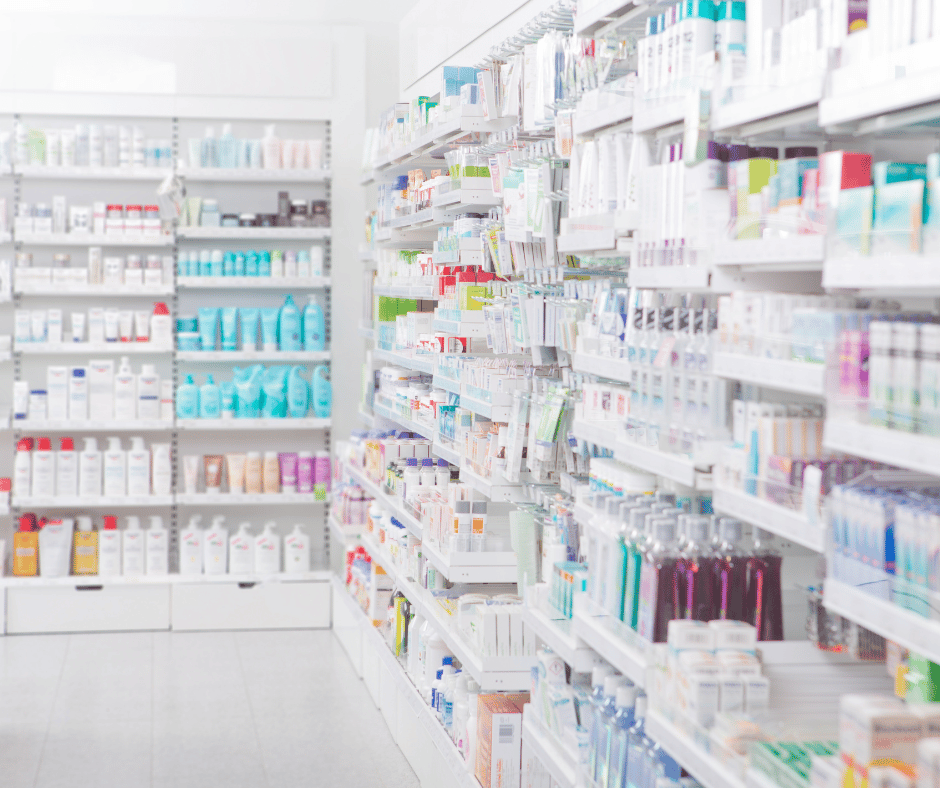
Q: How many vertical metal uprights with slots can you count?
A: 3